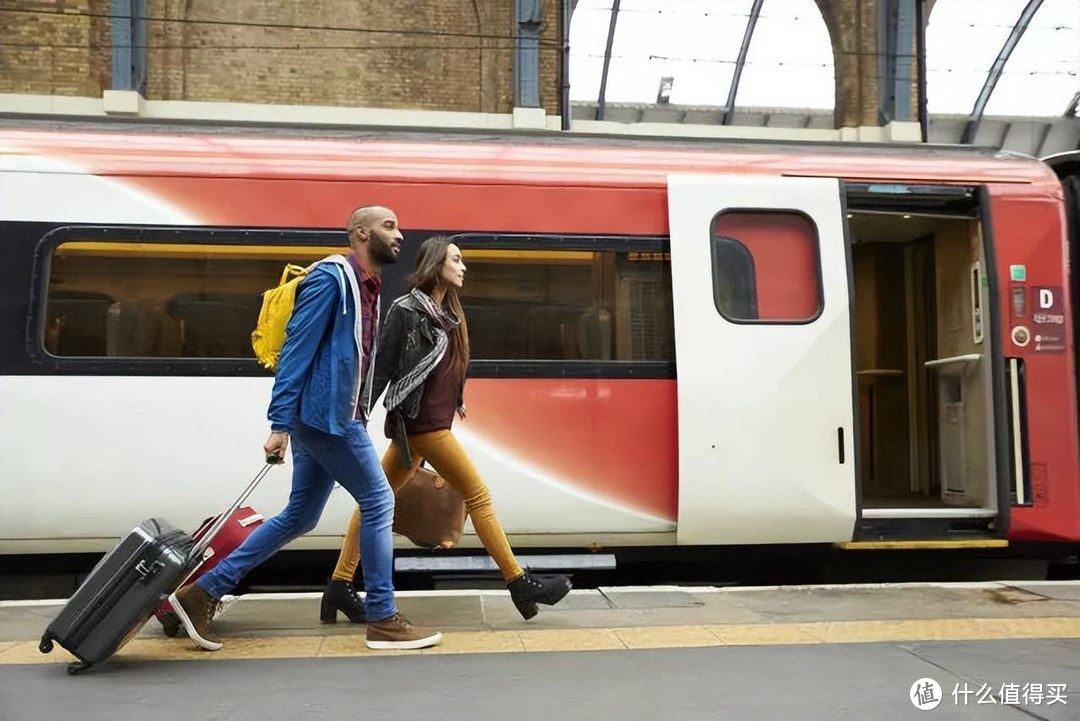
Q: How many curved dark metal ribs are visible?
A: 3